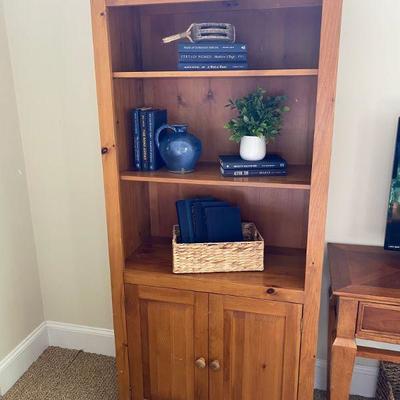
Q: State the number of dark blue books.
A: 11